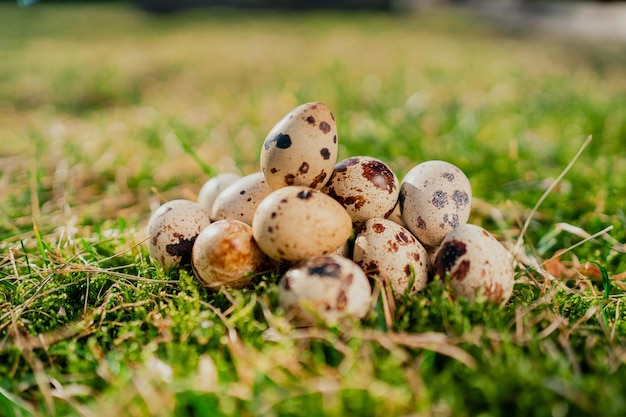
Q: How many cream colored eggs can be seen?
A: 11